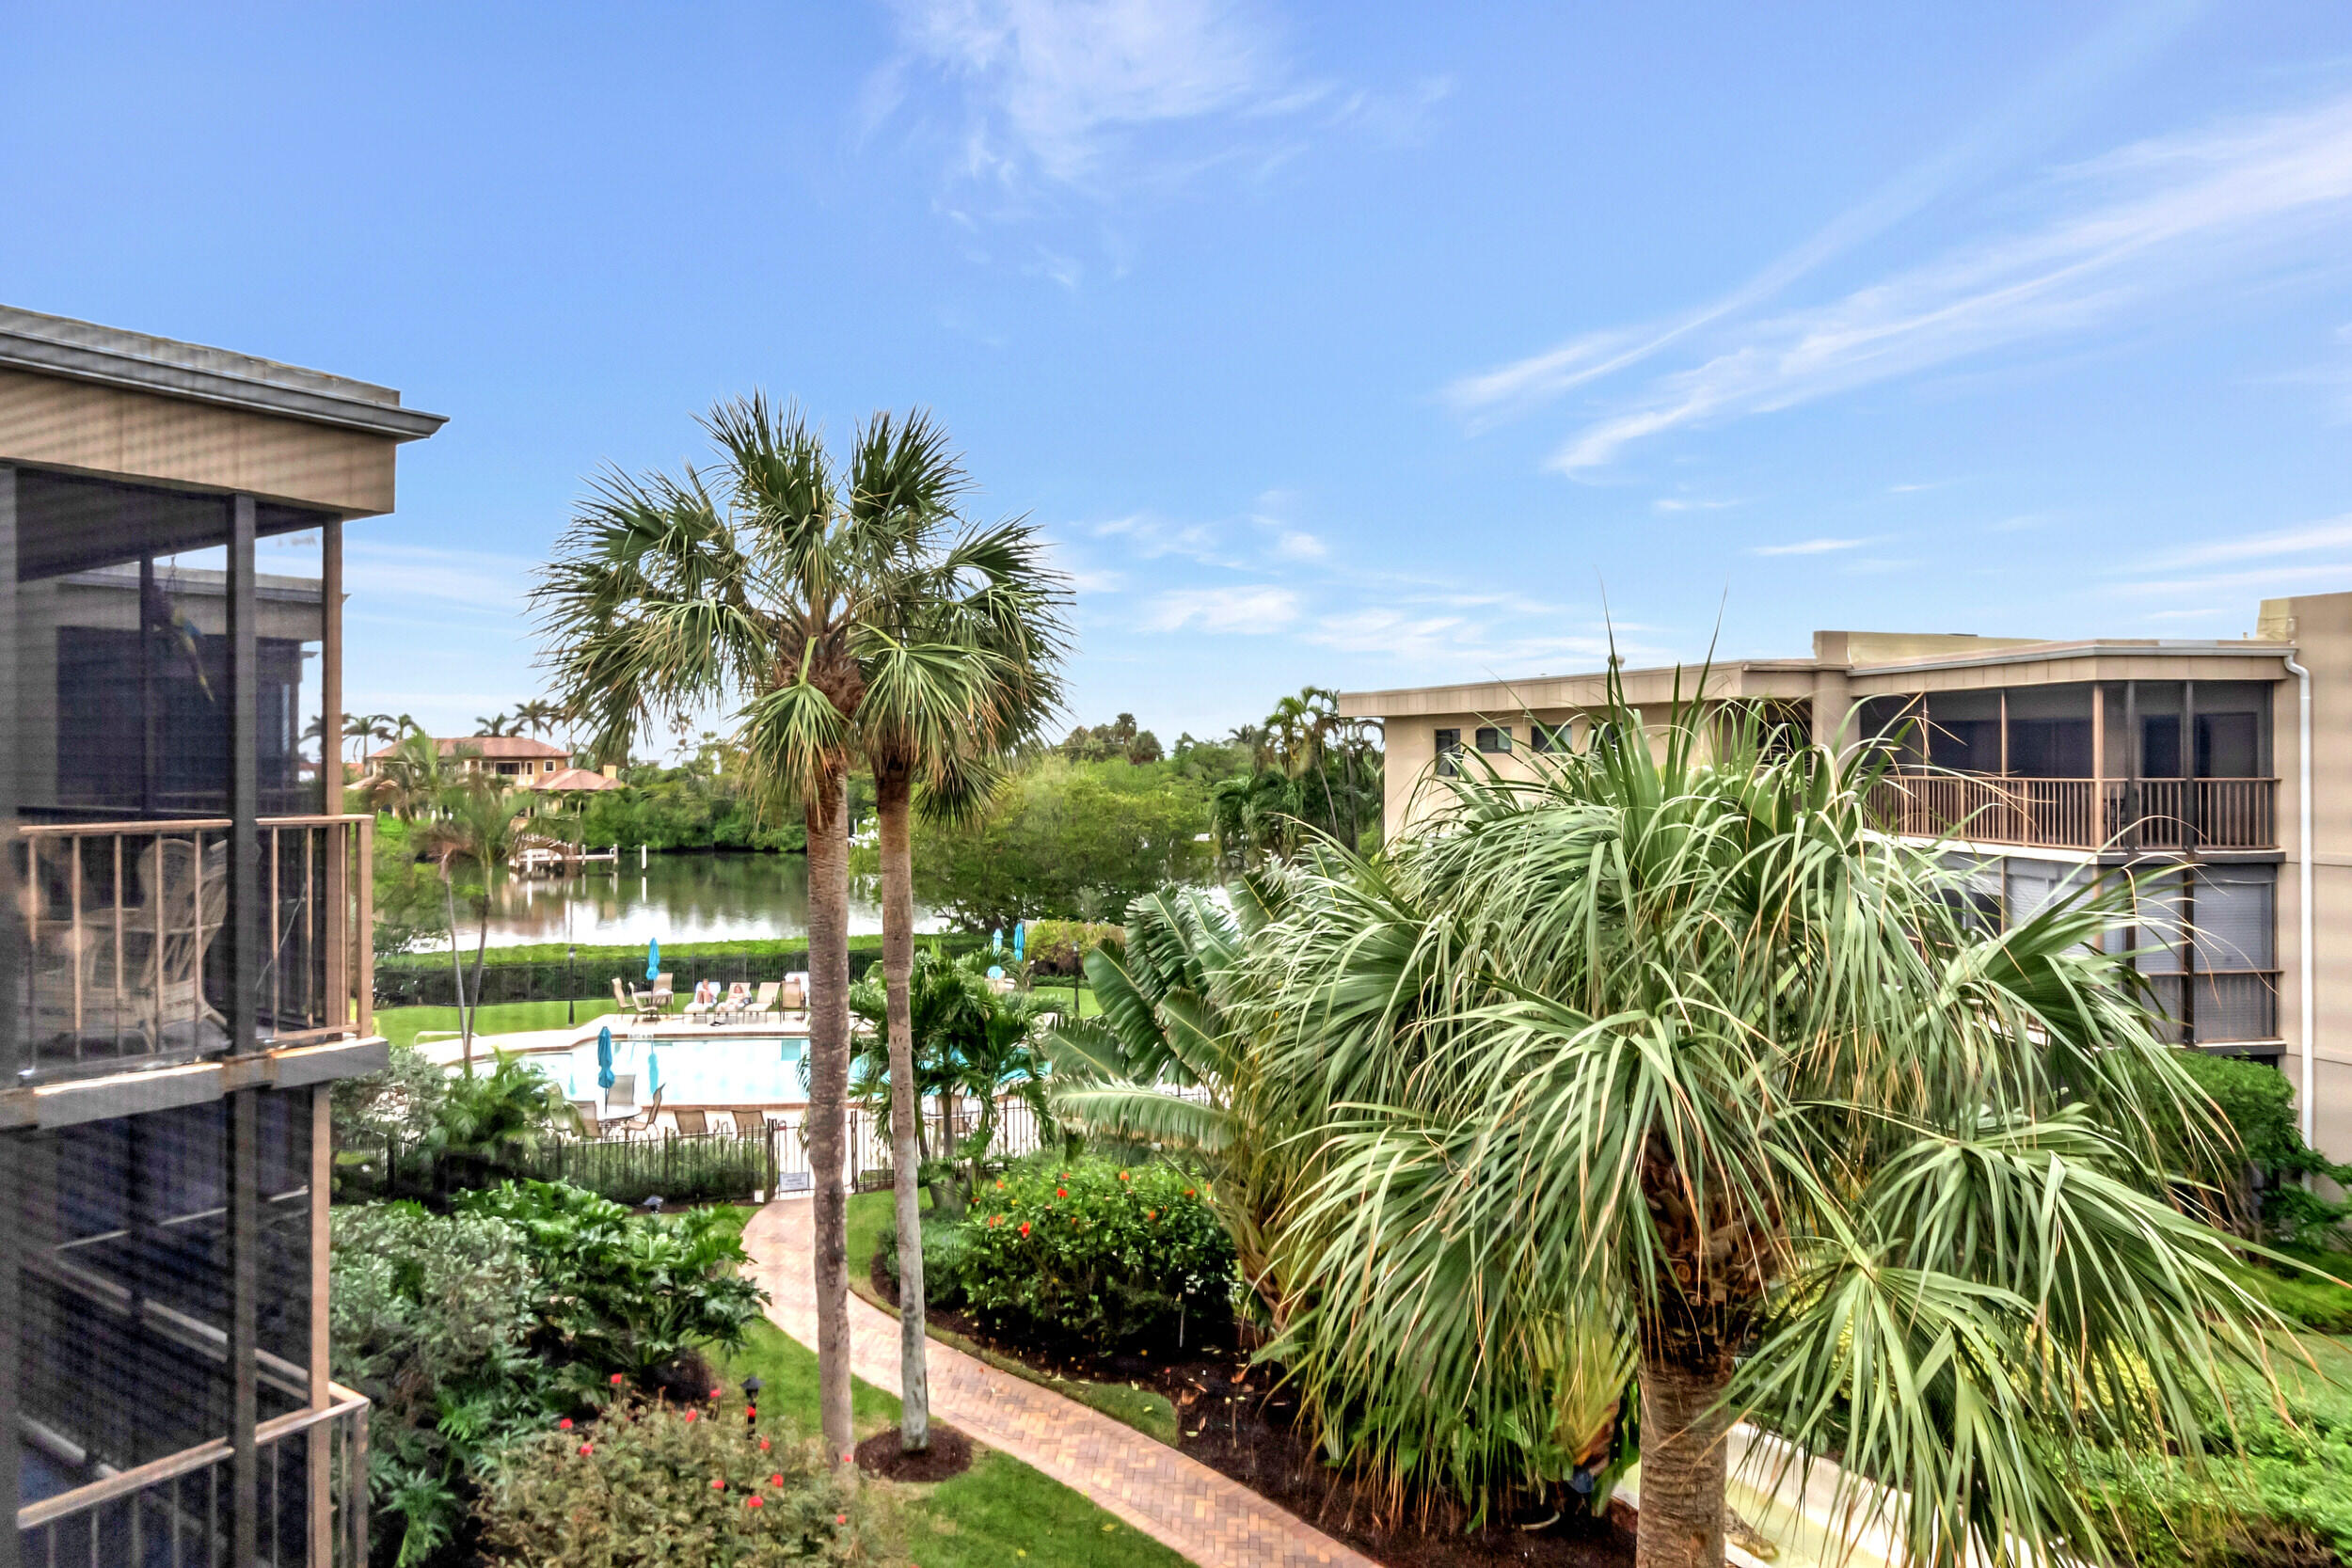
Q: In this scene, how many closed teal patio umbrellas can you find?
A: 4